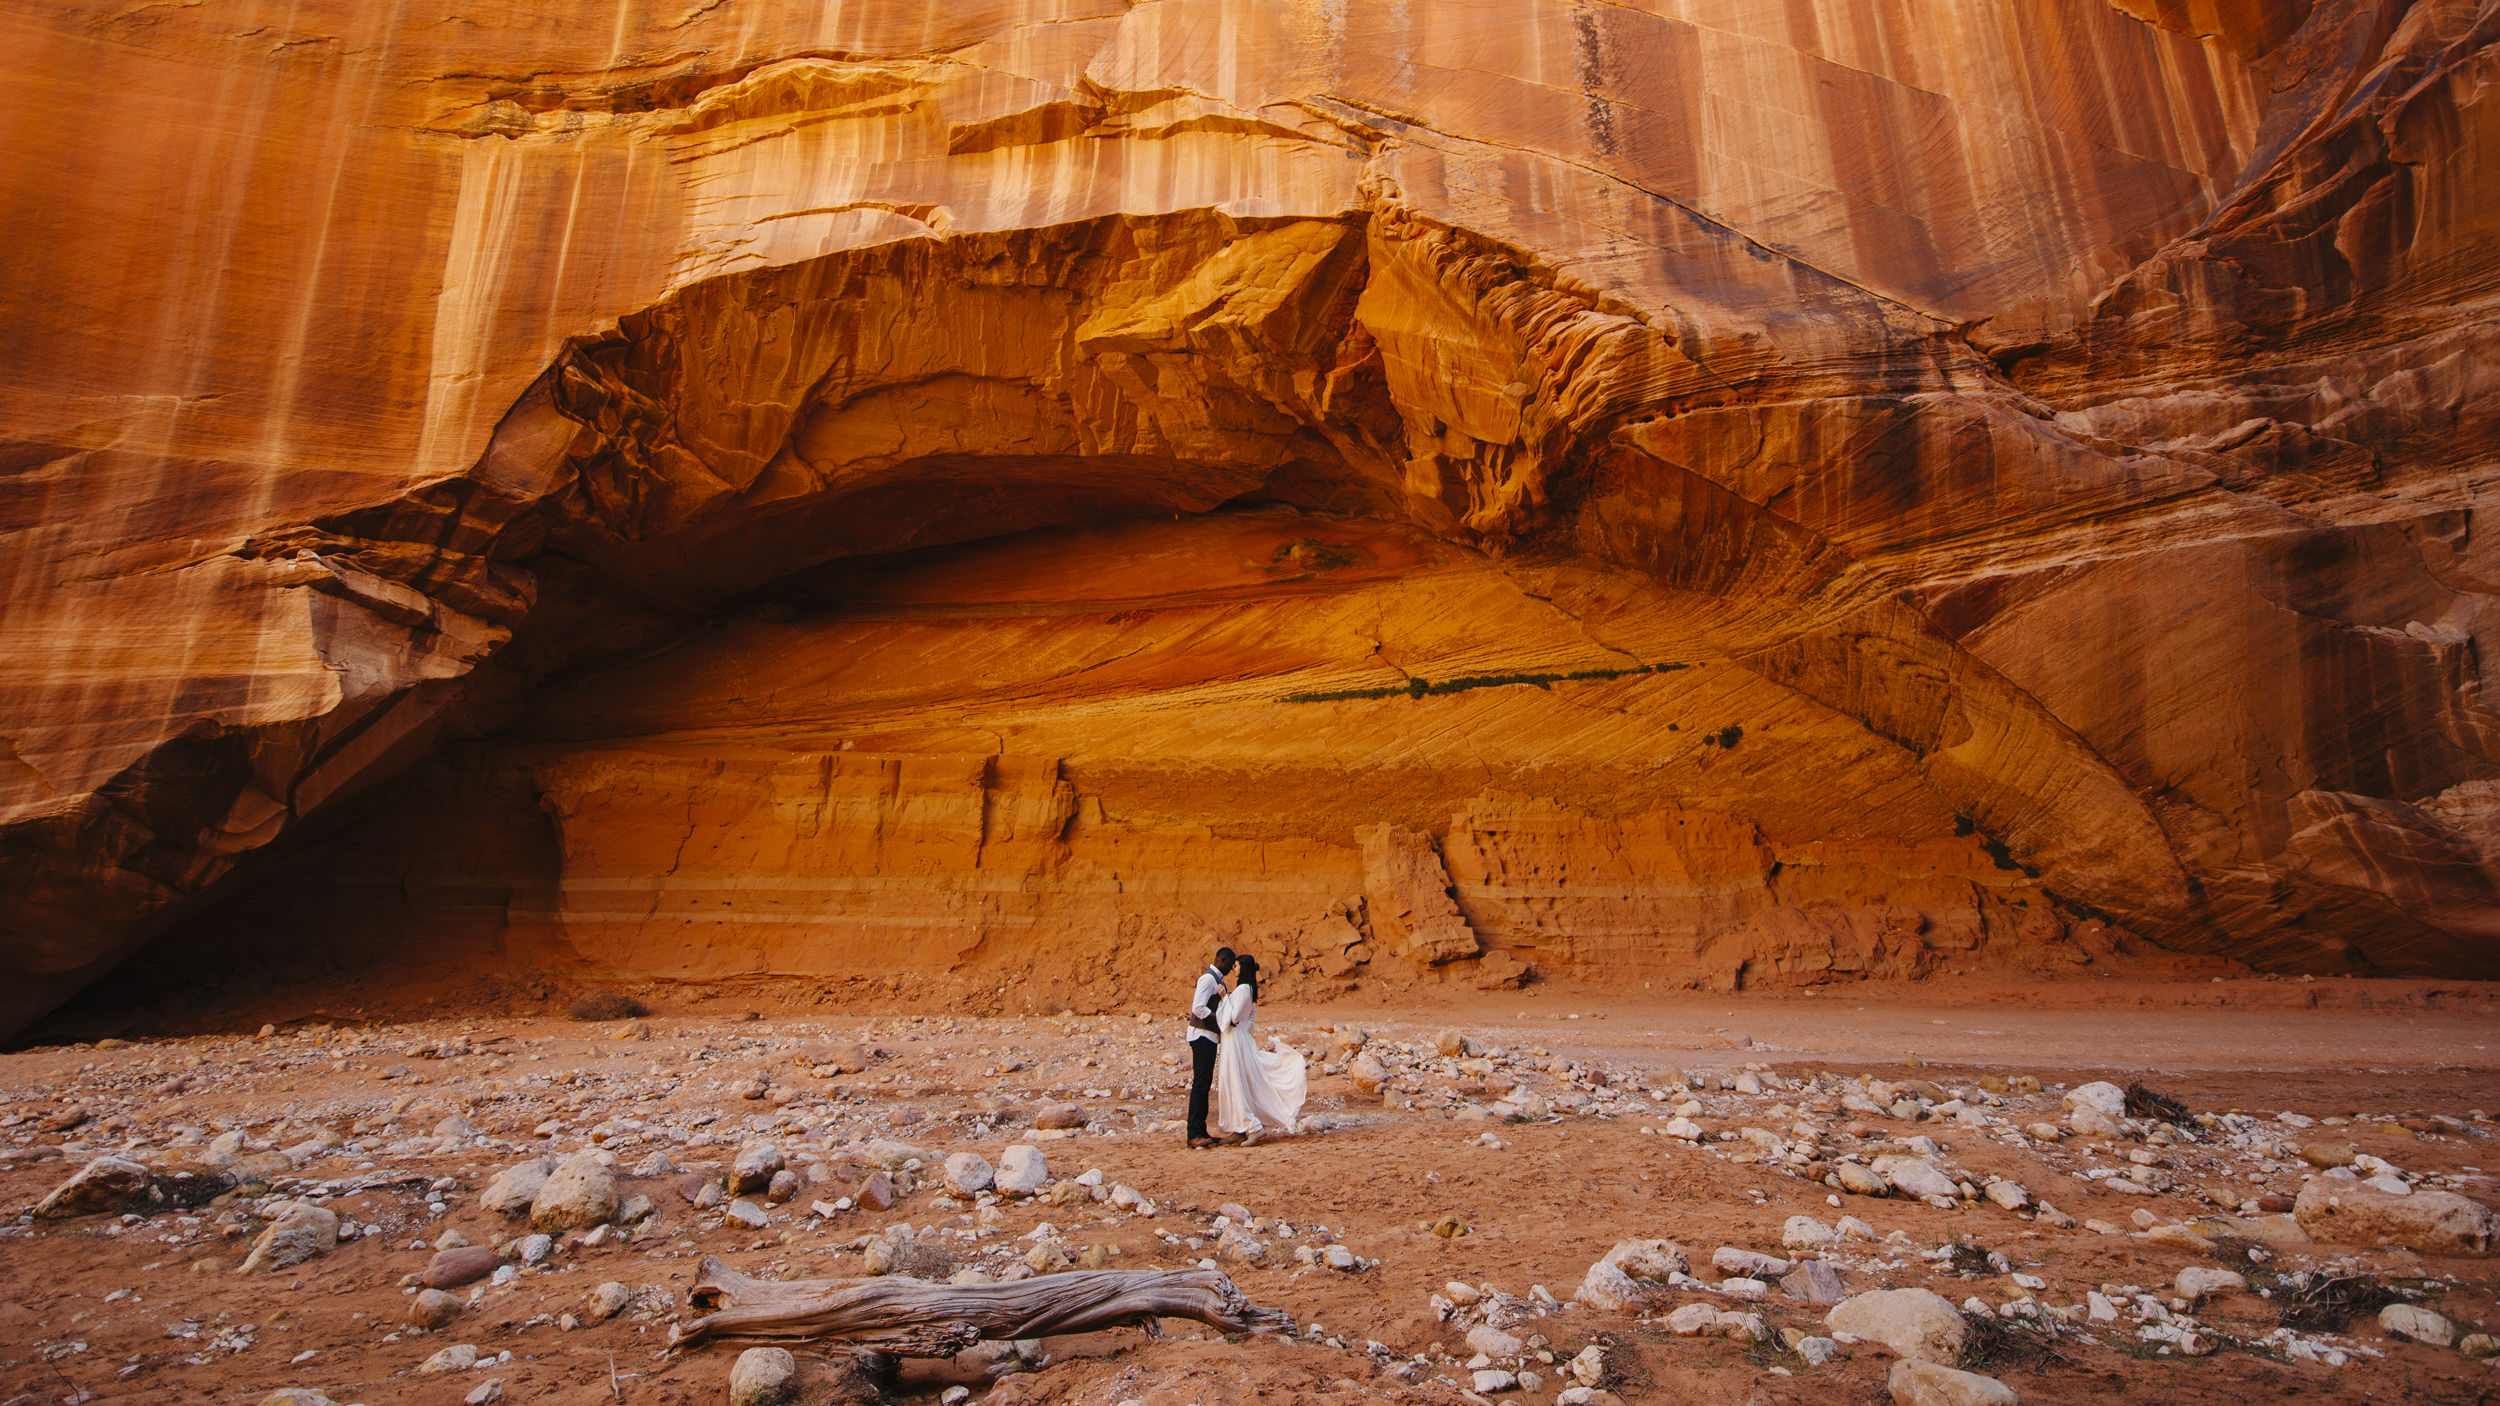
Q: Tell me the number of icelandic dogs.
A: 0